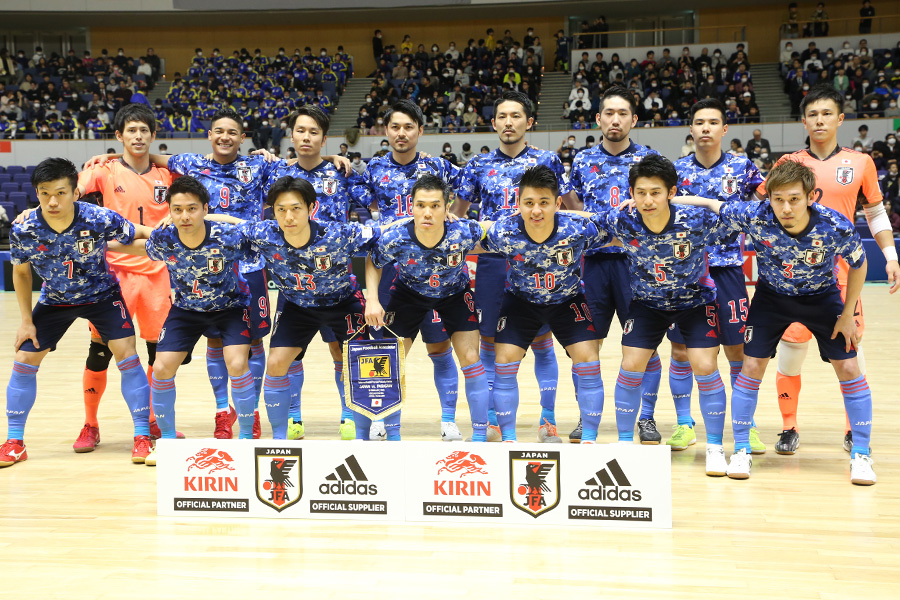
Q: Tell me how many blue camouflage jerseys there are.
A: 13